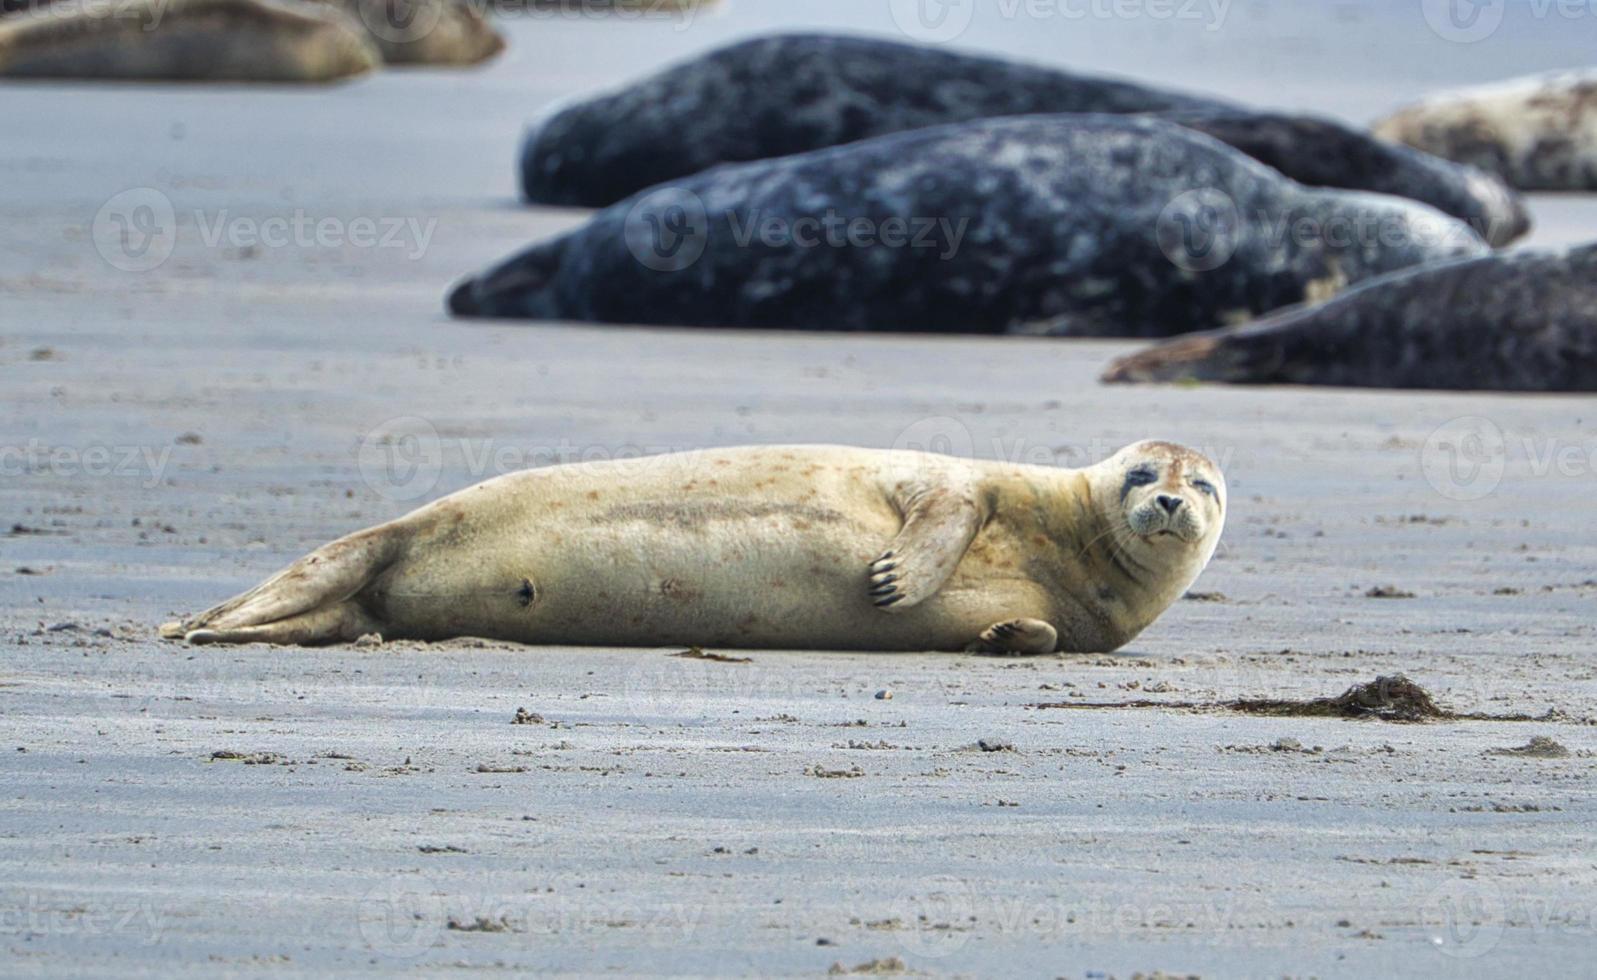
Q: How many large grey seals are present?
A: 3